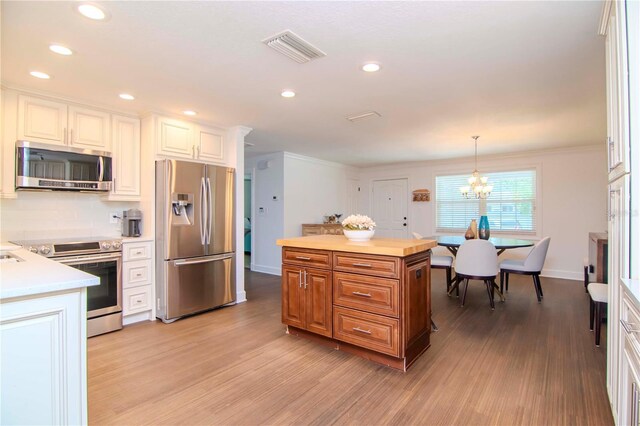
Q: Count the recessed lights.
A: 7